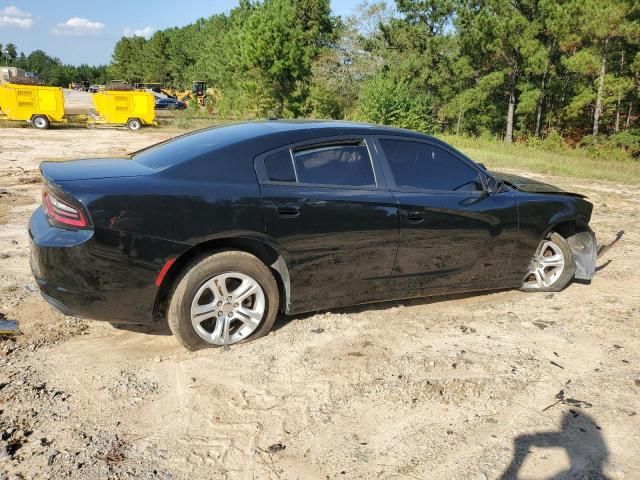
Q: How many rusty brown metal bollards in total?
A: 0